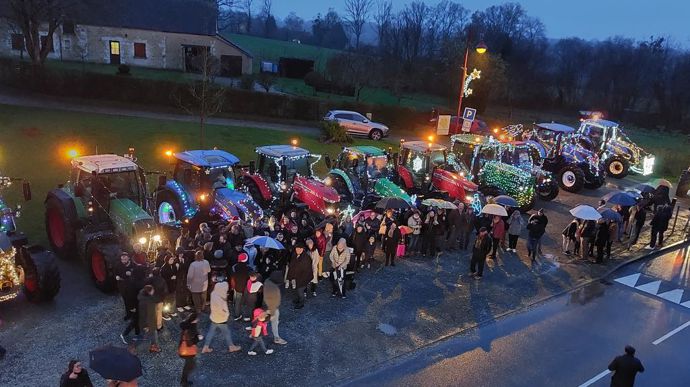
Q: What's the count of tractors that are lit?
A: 10